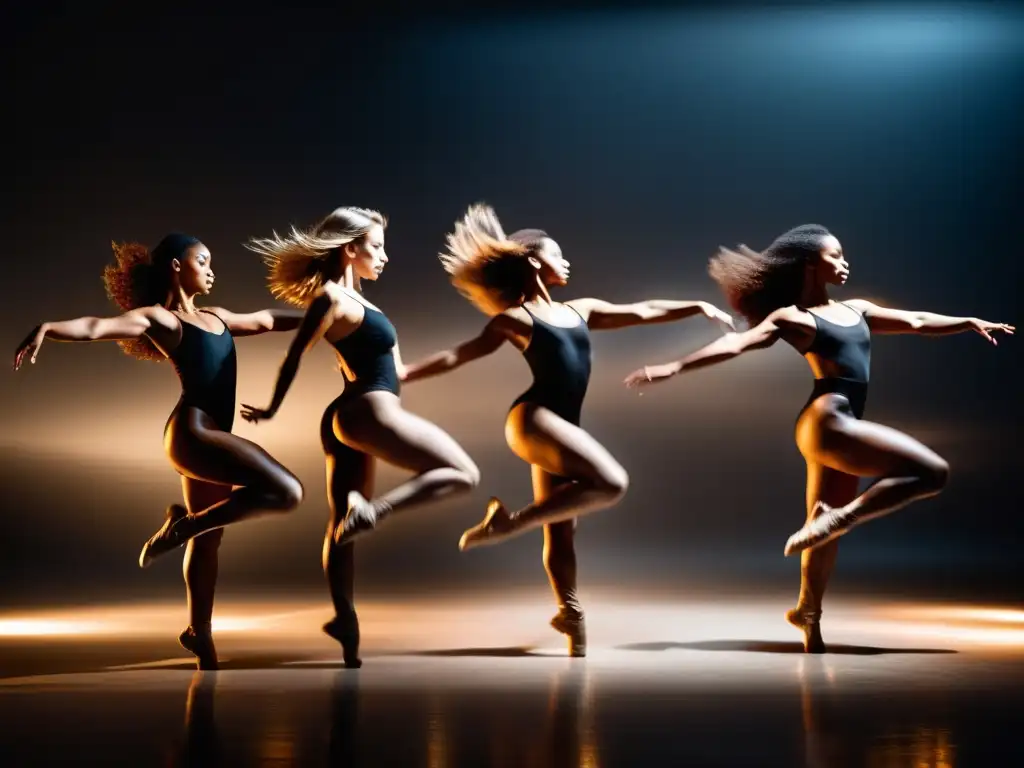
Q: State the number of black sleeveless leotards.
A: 4